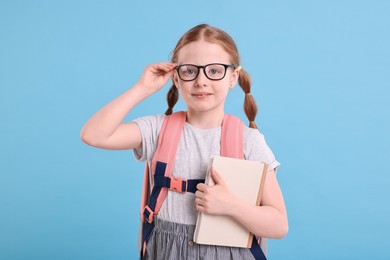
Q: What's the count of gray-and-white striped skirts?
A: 1